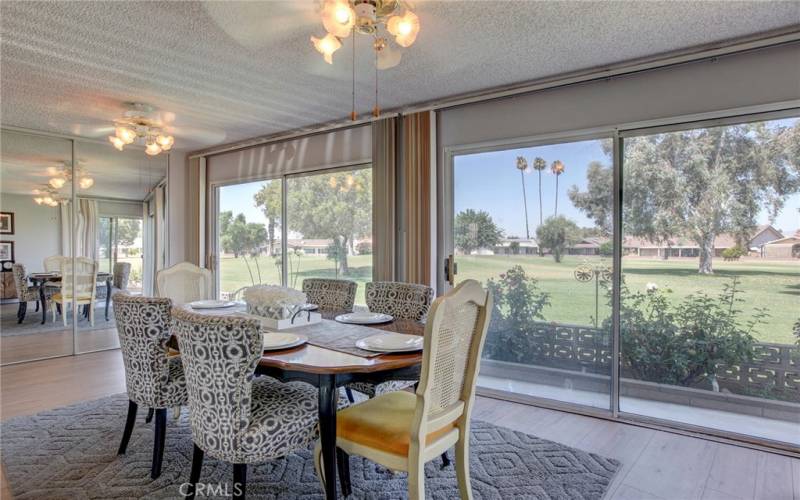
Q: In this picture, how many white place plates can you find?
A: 5